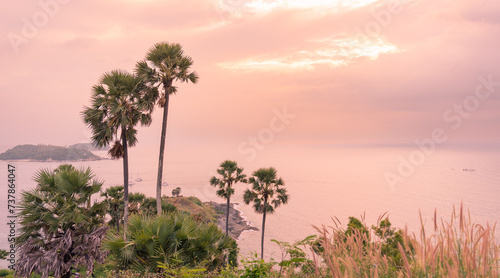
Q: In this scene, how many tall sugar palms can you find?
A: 4